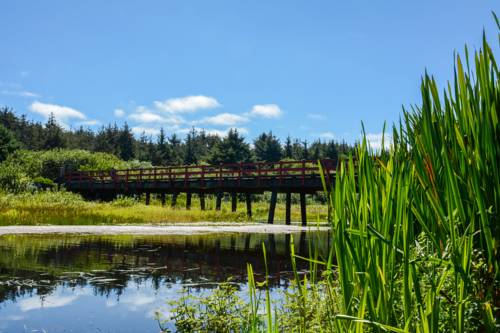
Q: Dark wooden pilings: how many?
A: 11